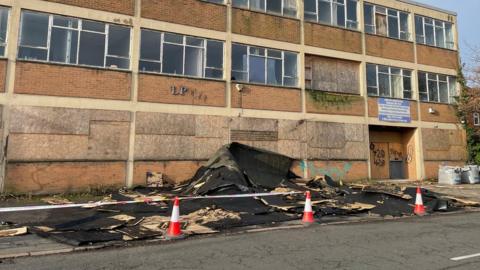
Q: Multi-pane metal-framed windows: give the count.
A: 11